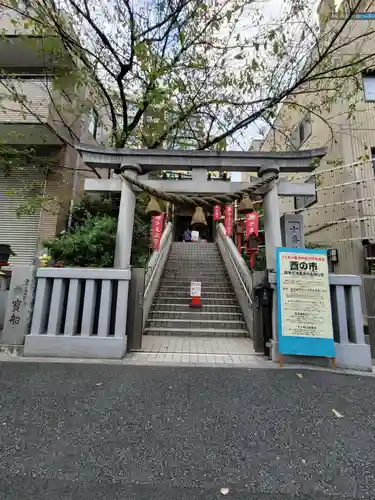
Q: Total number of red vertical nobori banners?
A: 4